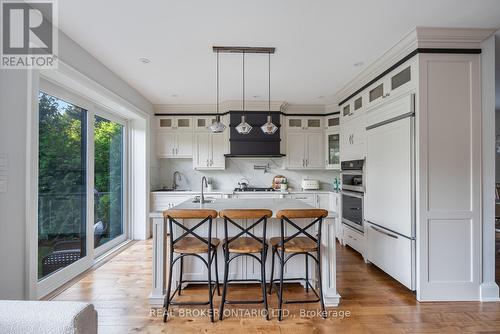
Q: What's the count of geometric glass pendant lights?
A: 3